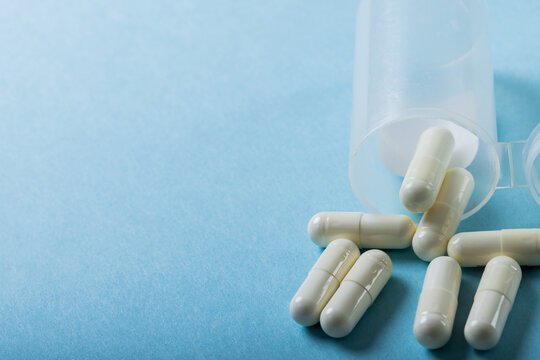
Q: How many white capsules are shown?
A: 8